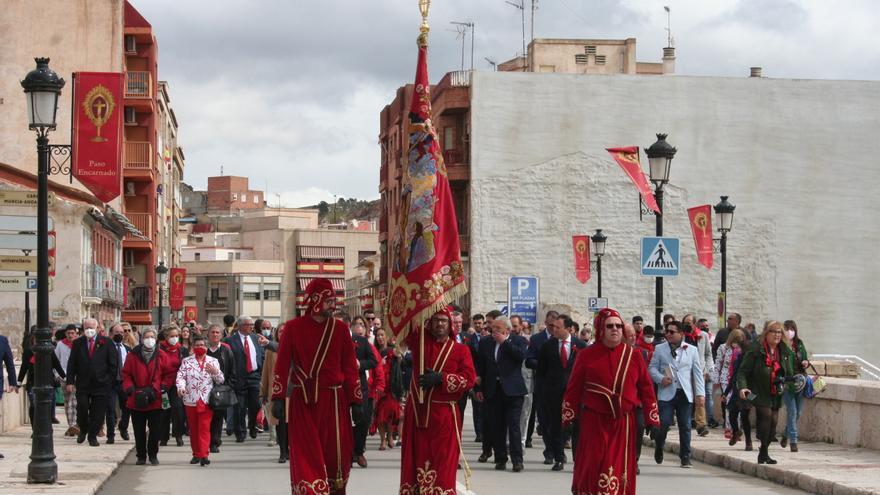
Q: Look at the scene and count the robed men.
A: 3